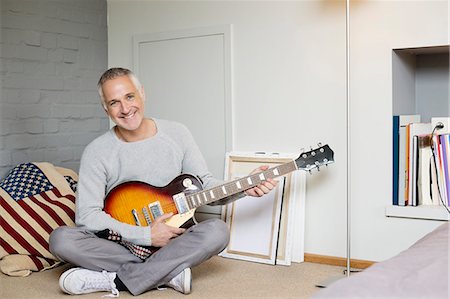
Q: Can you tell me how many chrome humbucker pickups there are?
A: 2